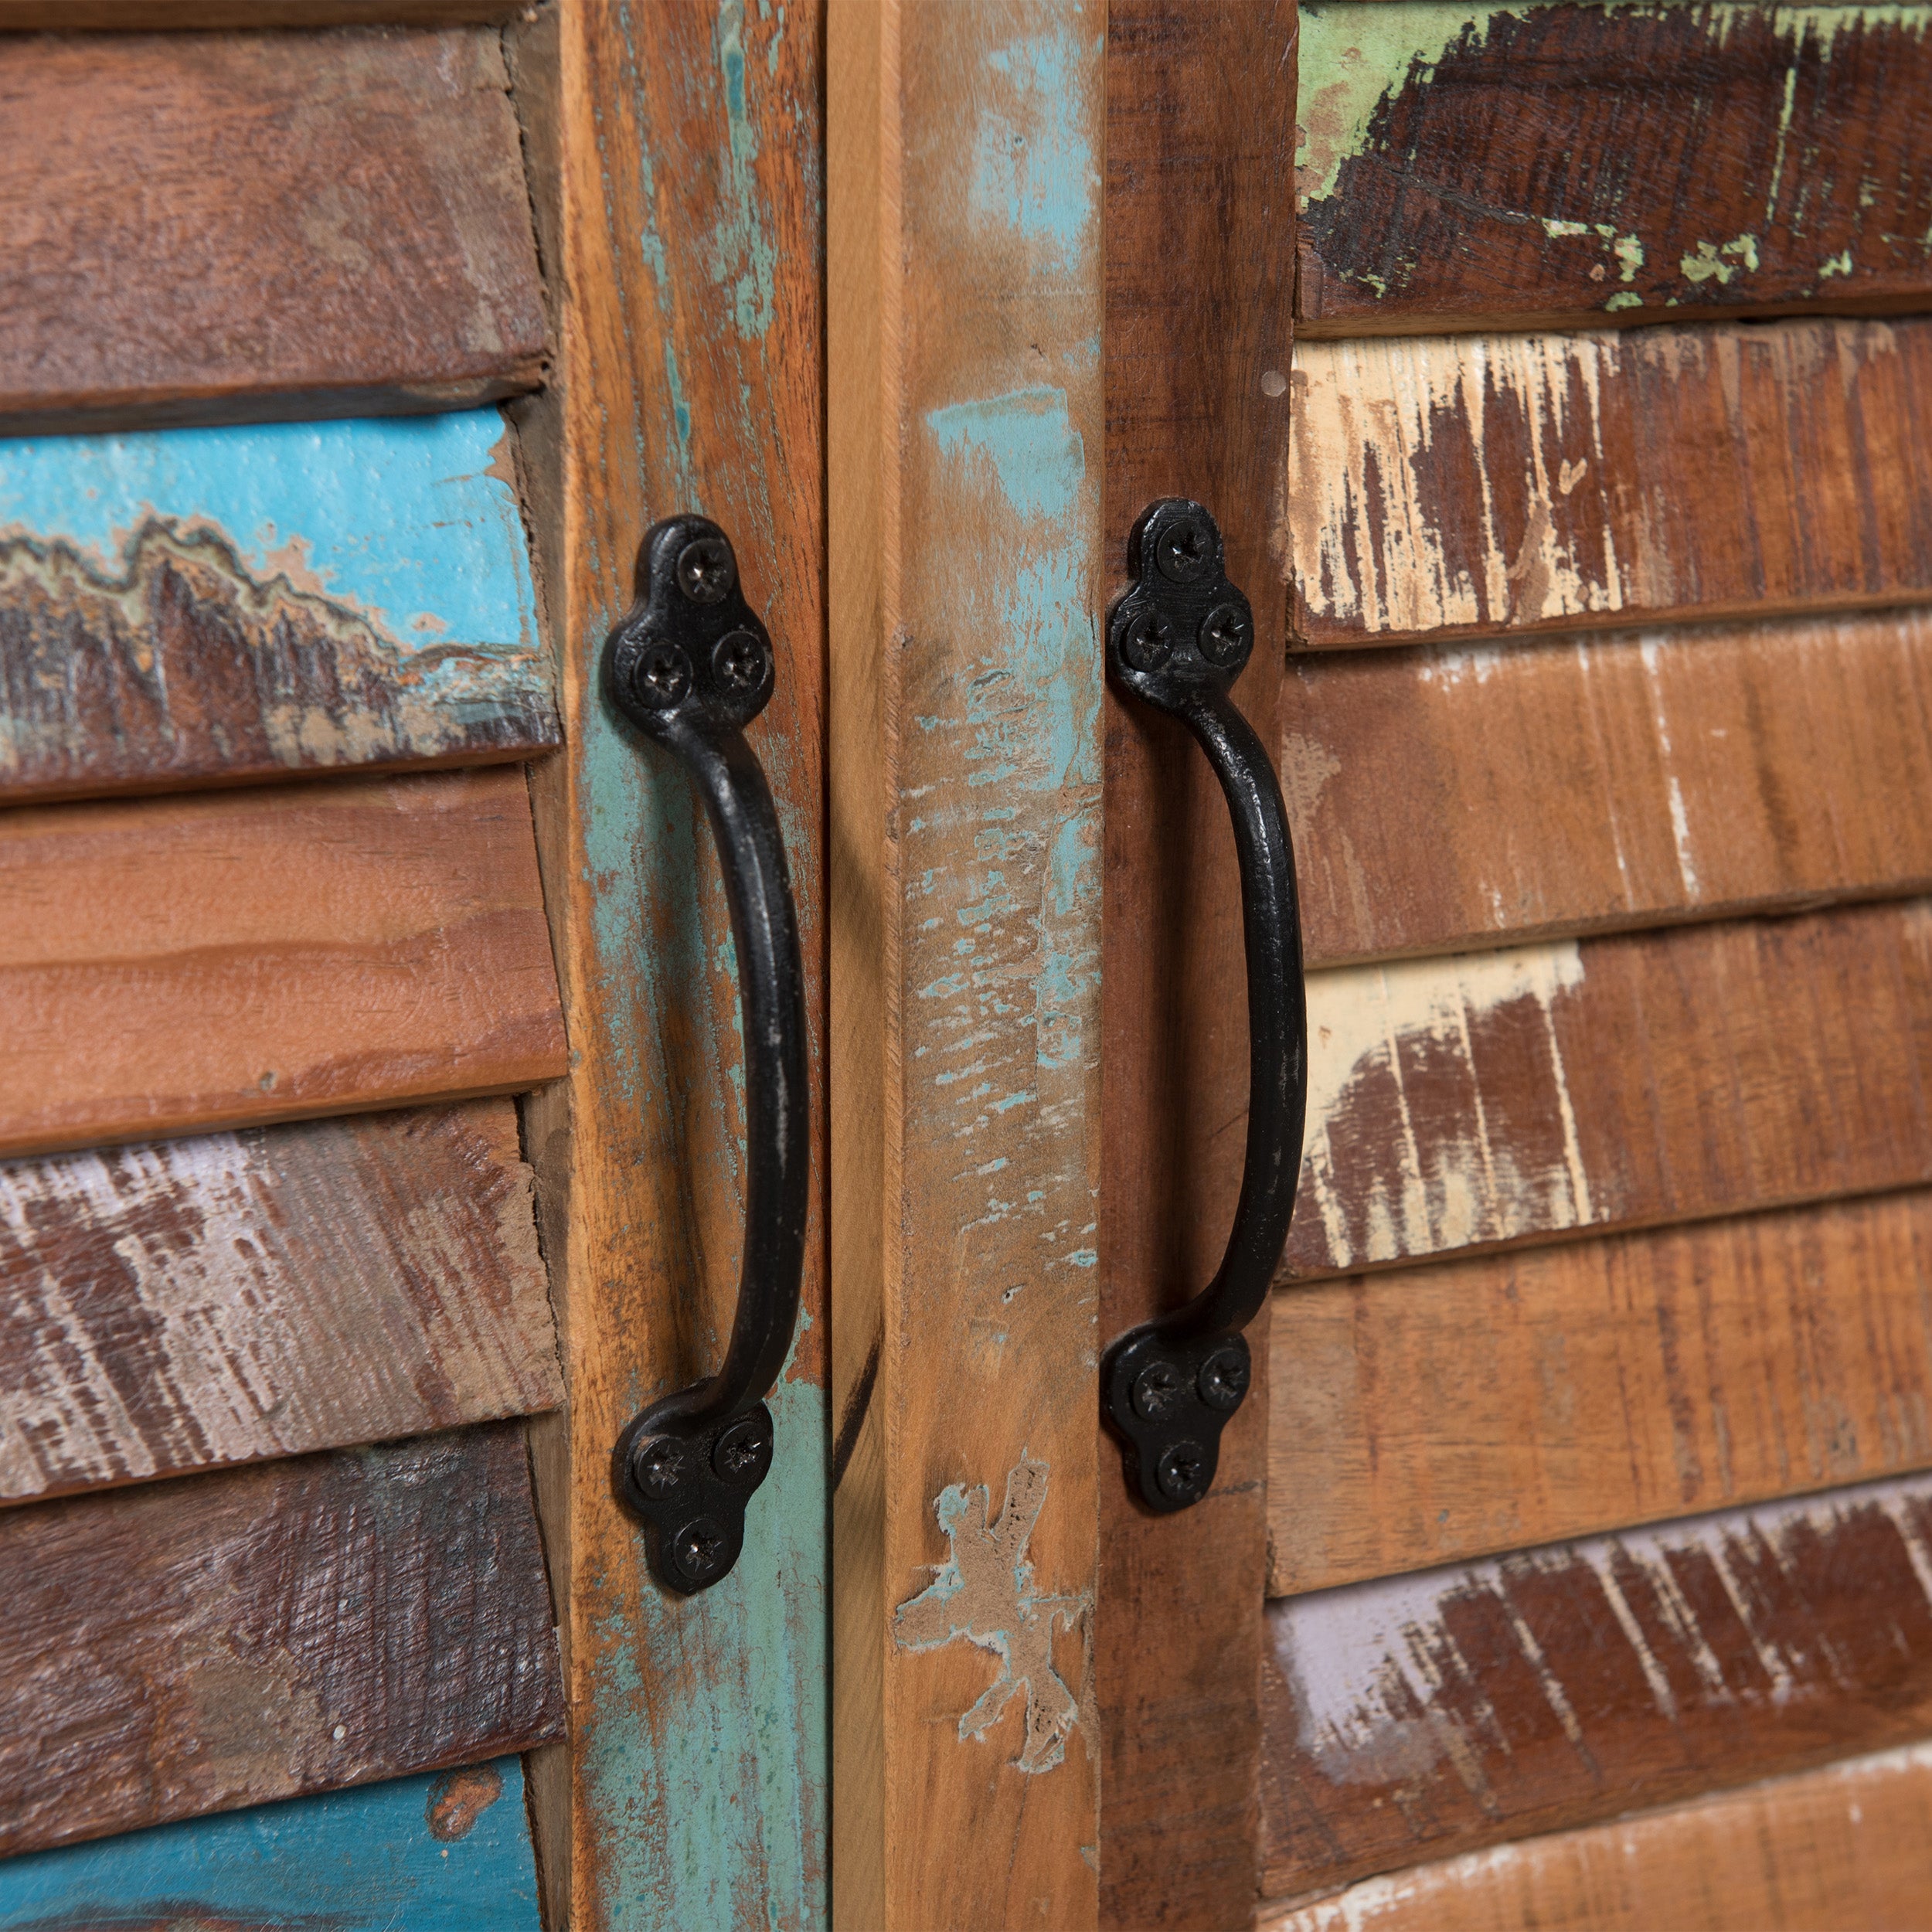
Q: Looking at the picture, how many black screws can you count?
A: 12